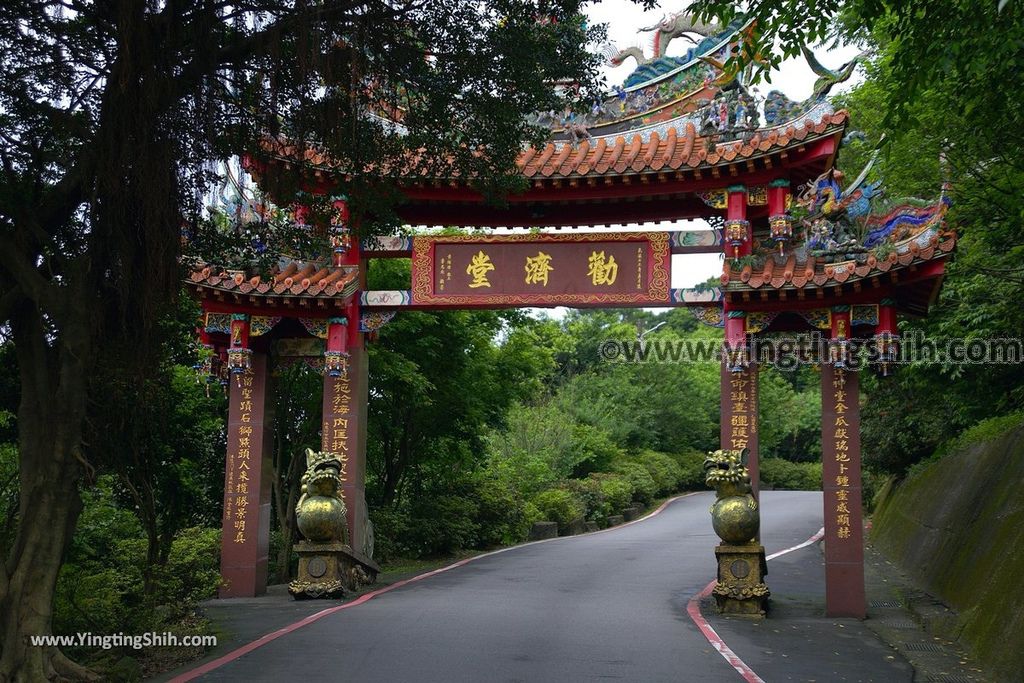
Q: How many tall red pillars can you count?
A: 4